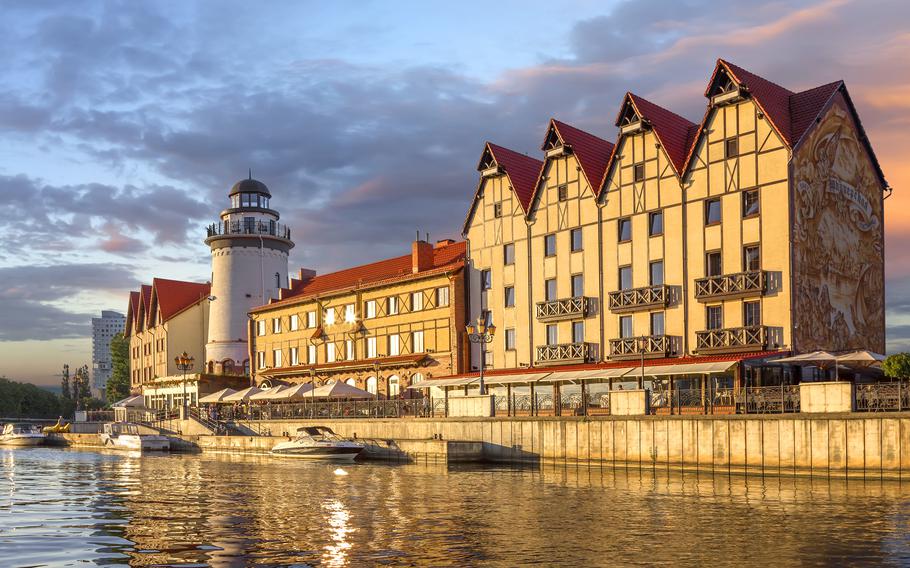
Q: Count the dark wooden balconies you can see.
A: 6